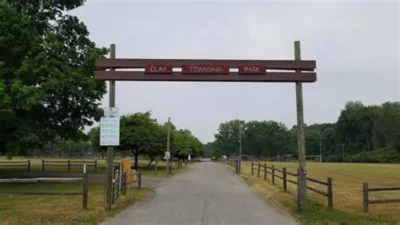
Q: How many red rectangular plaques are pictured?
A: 3